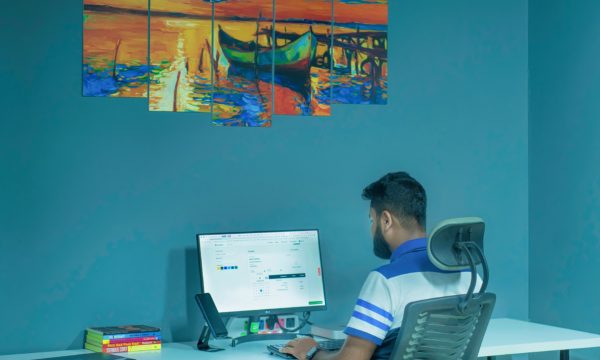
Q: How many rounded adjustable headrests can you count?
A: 1